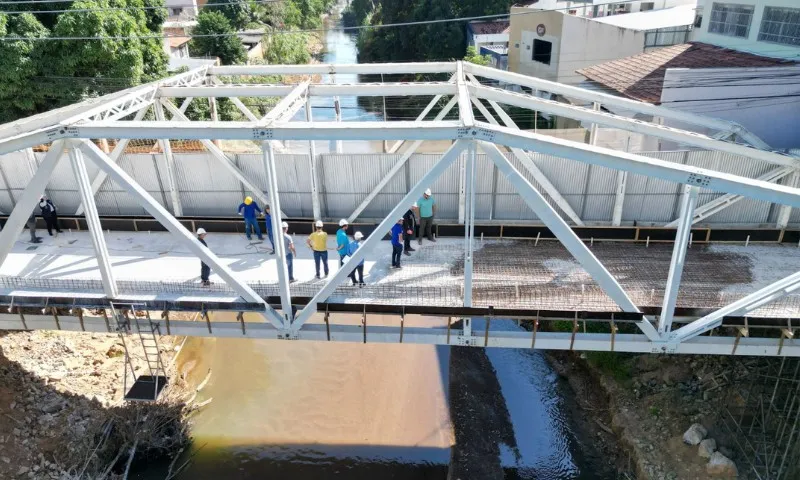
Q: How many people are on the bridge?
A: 12